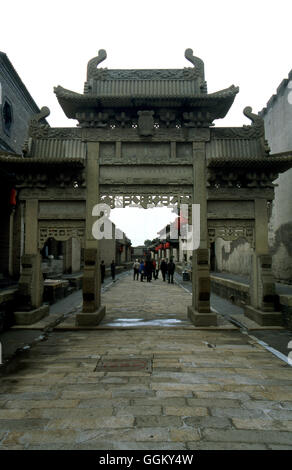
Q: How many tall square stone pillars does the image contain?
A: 4